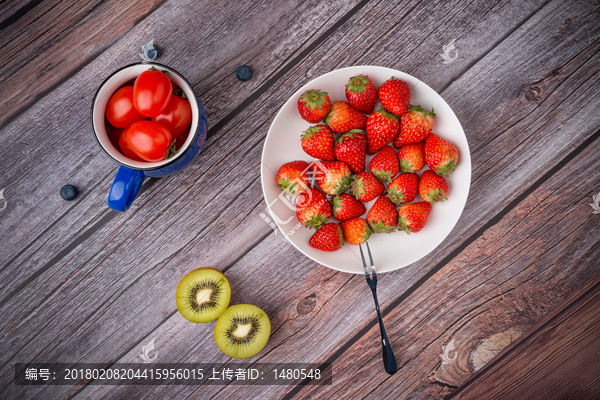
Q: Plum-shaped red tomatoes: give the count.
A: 5